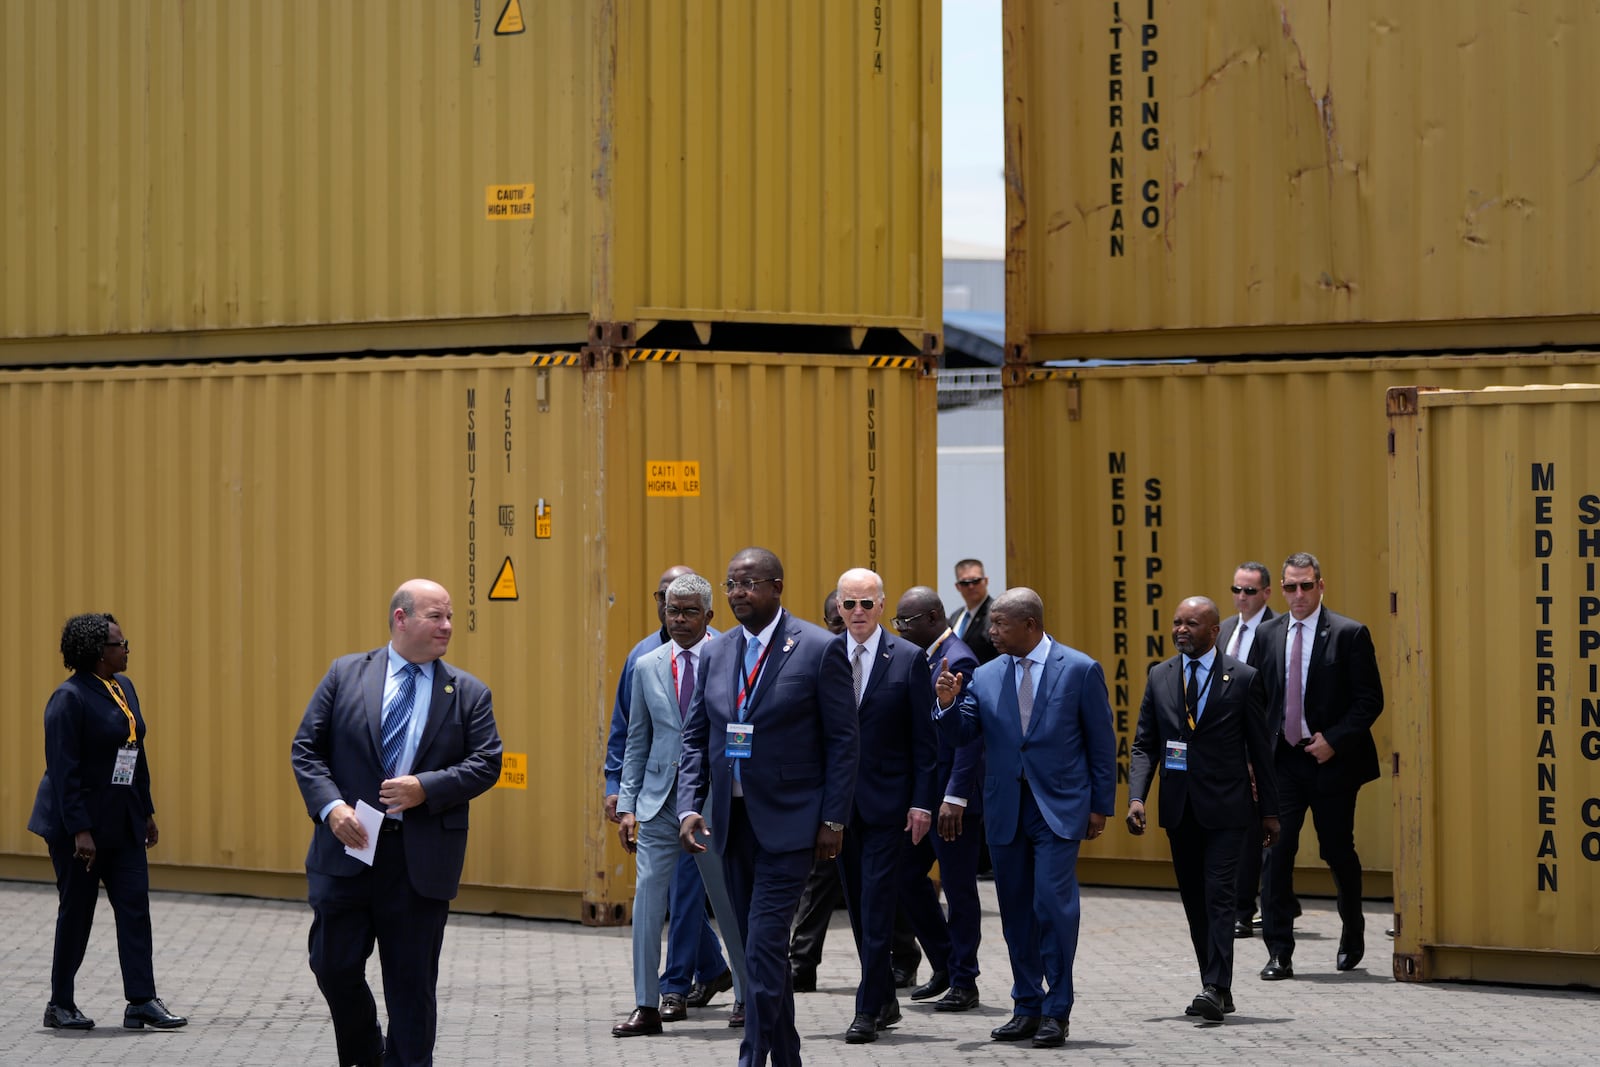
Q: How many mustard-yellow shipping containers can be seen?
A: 5